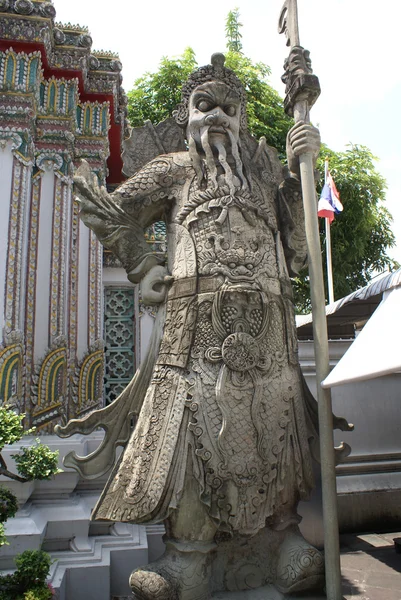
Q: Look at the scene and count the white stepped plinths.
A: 1